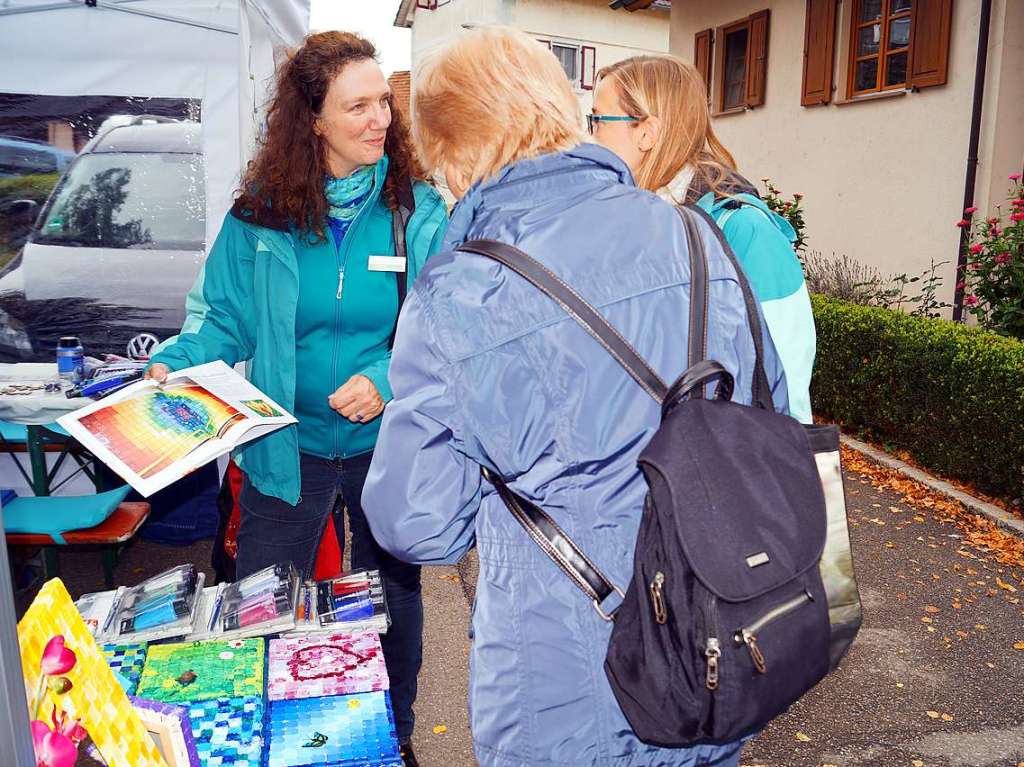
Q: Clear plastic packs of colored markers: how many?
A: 3